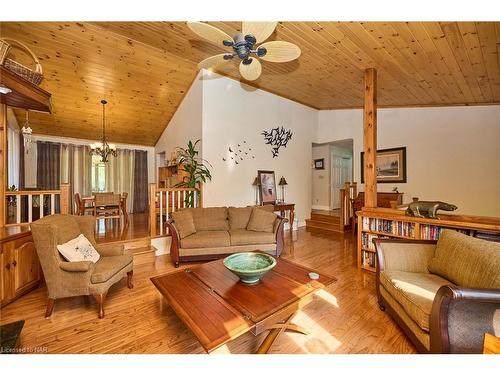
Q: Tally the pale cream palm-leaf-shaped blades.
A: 5